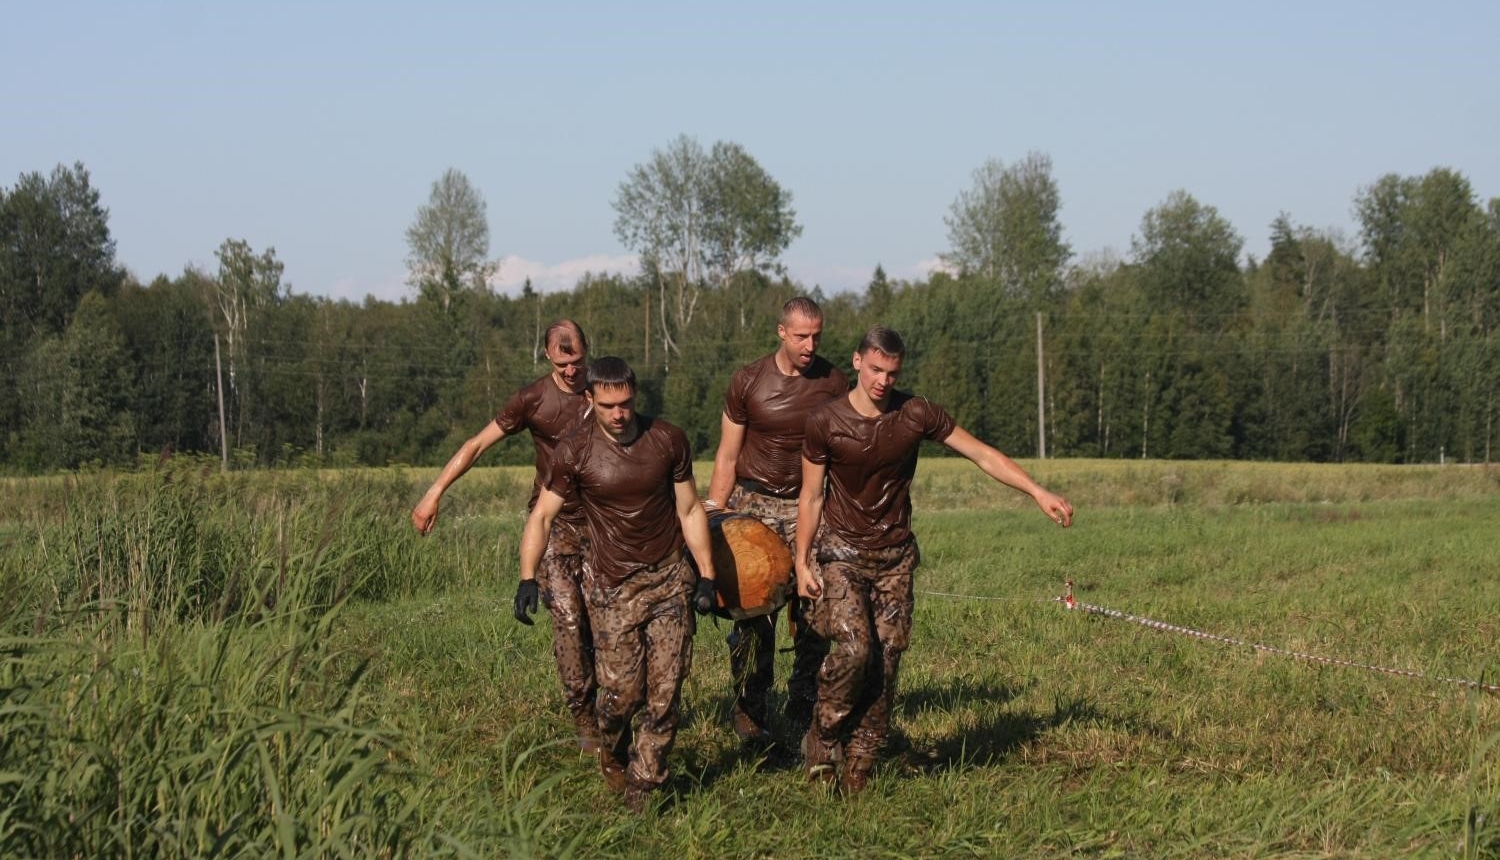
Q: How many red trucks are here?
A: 0